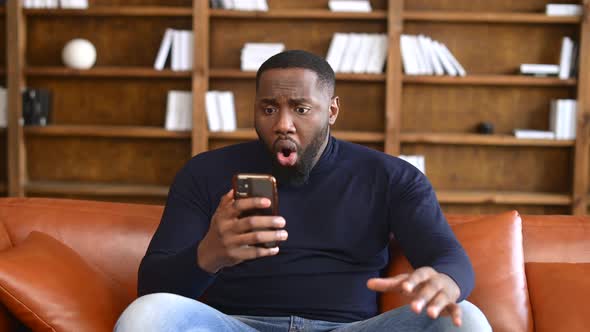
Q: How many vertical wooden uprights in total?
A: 4